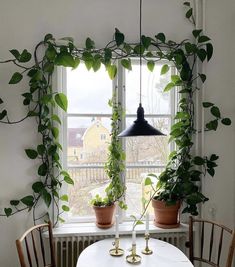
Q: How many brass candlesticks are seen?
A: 3